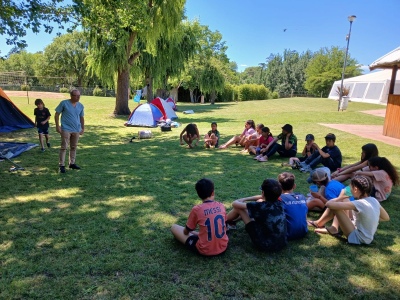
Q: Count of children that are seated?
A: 15